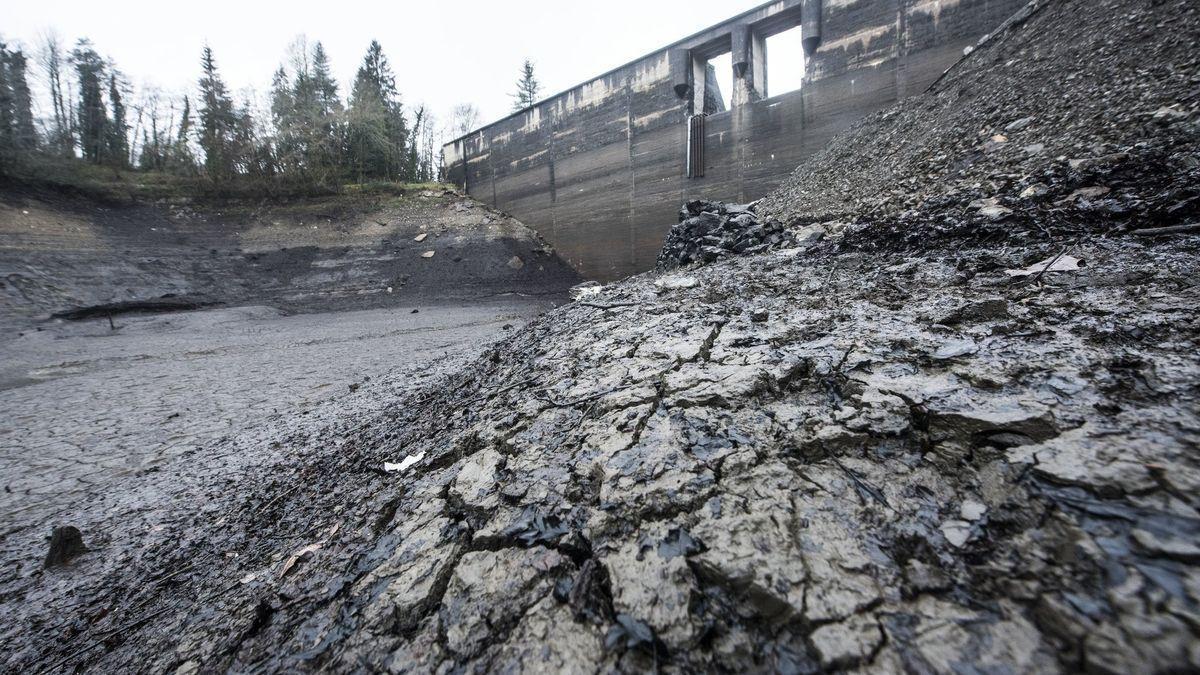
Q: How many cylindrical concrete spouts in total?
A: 3